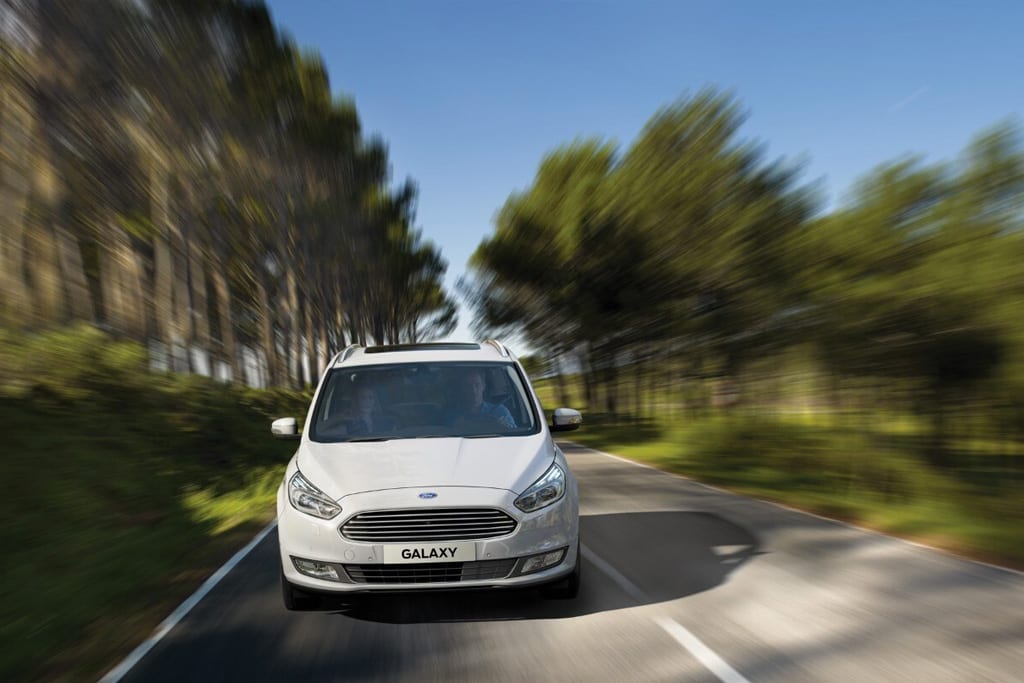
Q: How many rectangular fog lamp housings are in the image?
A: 2